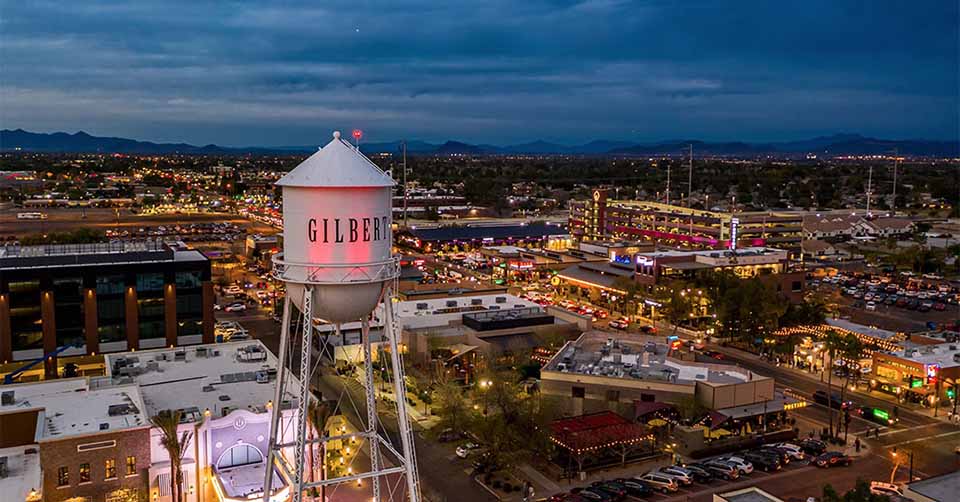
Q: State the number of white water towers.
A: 1